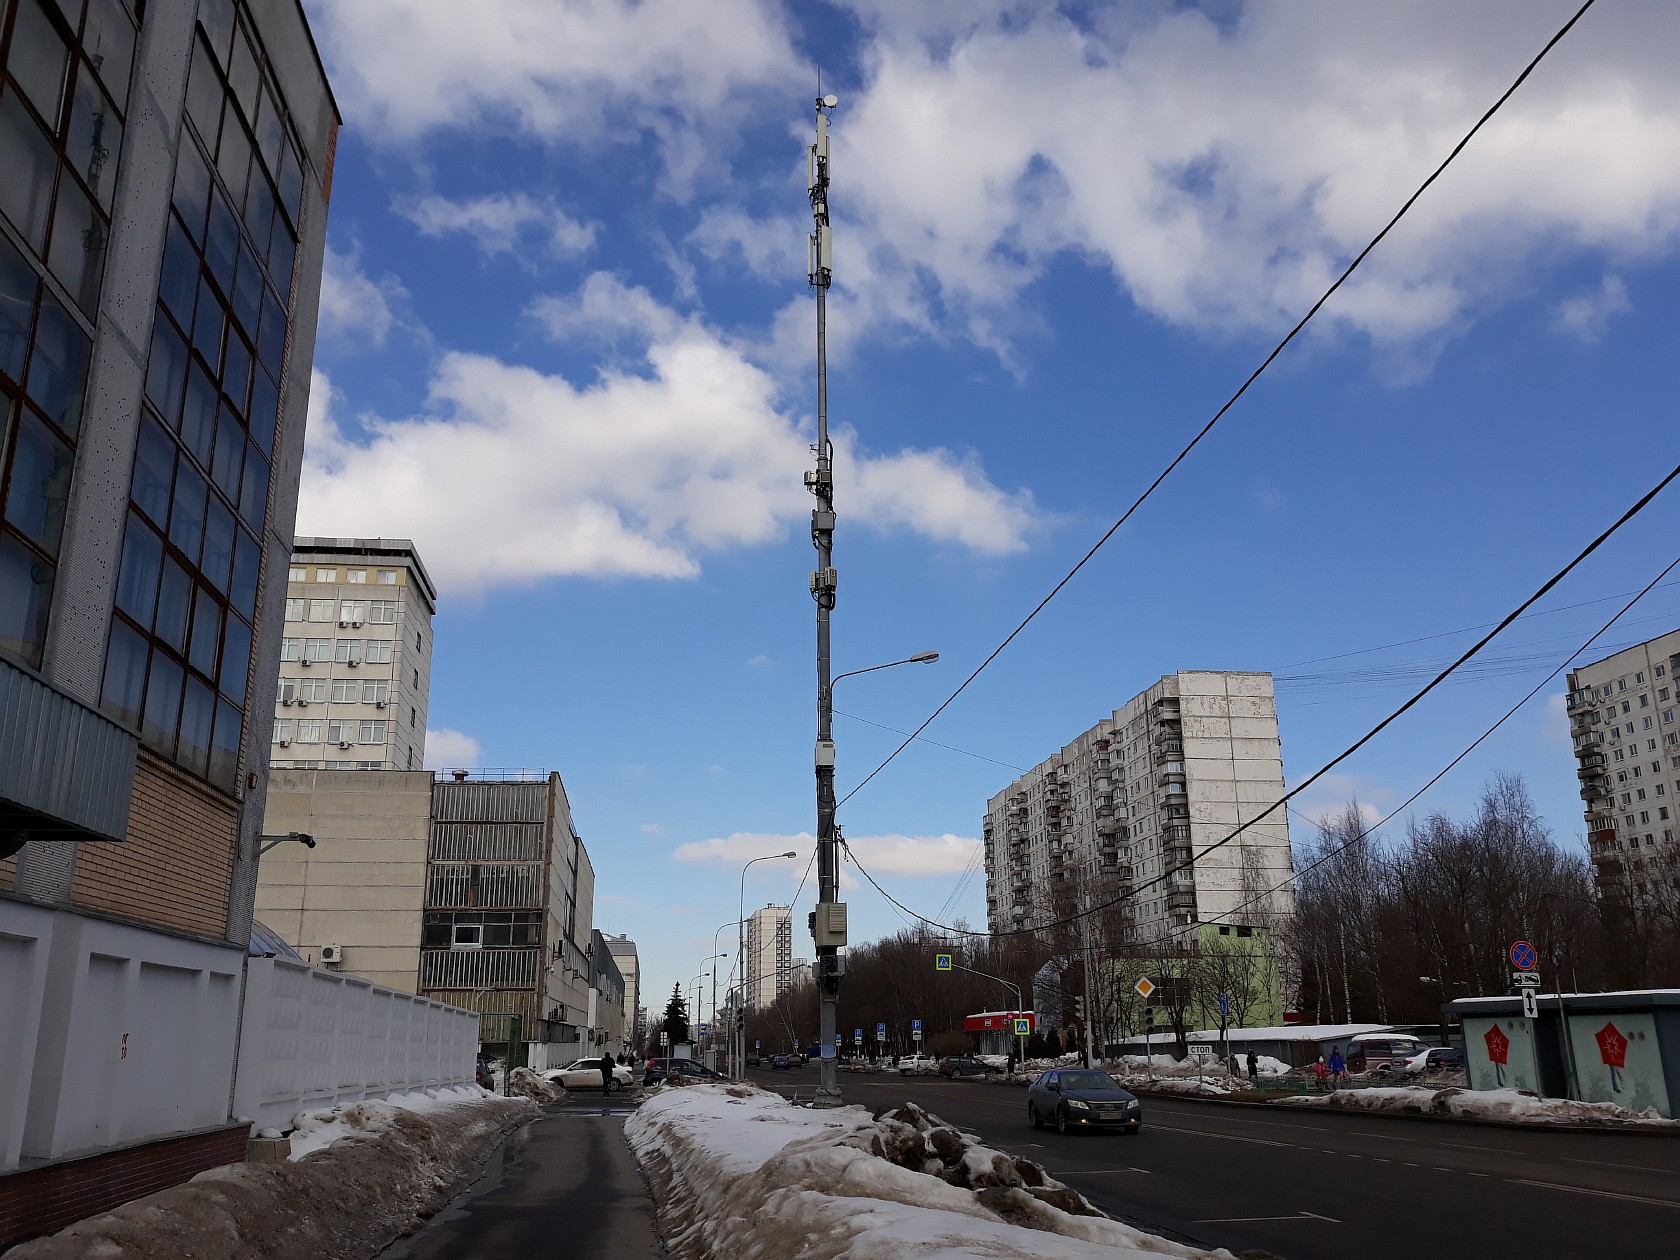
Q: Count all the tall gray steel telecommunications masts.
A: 1